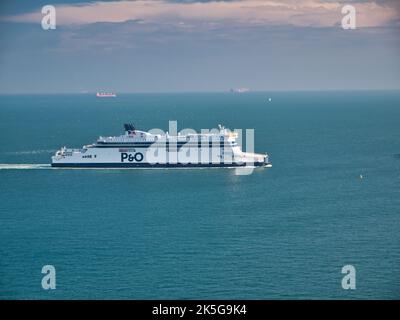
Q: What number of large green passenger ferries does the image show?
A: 0